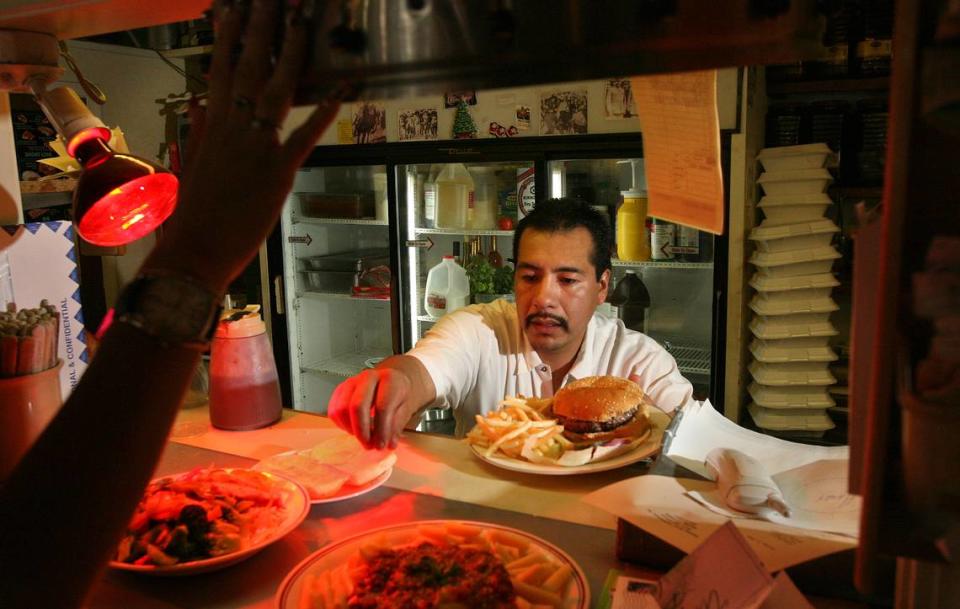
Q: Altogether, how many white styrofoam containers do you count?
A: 12